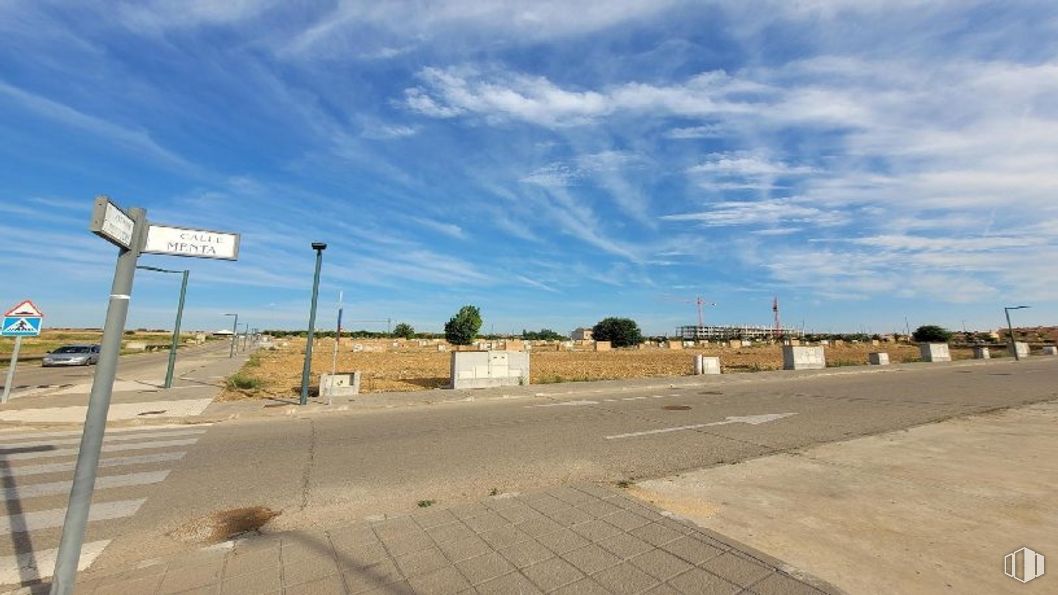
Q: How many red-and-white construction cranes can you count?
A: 2